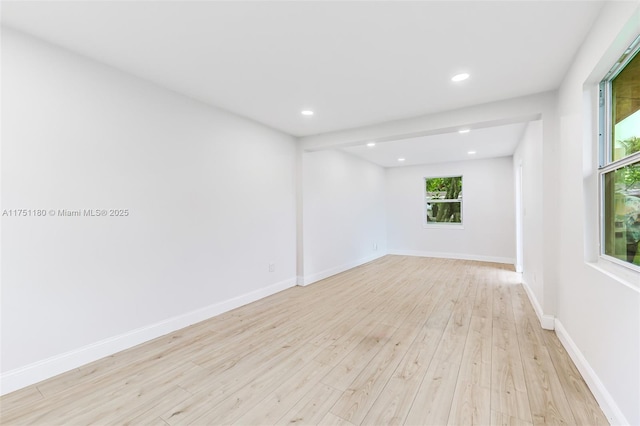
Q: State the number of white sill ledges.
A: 2